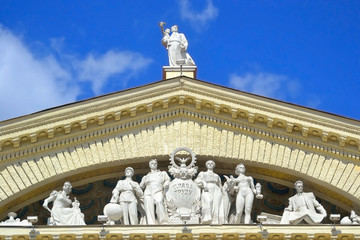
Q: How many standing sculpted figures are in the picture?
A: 5